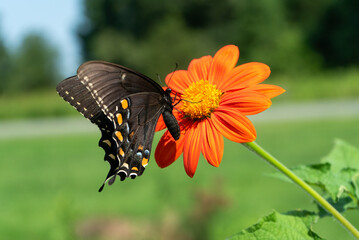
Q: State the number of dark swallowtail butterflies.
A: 1